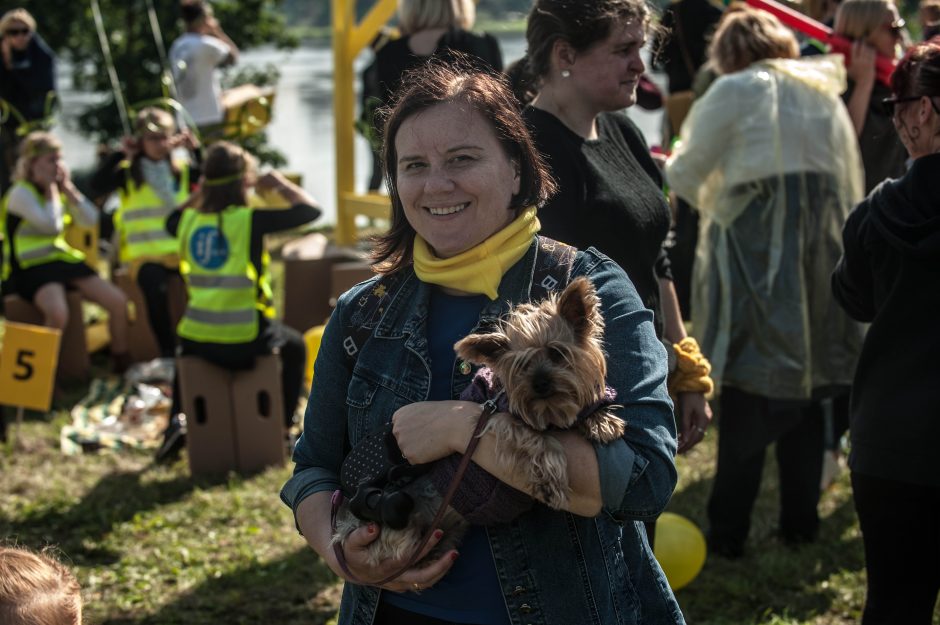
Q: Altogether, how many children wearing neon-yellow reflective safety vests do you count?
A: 3